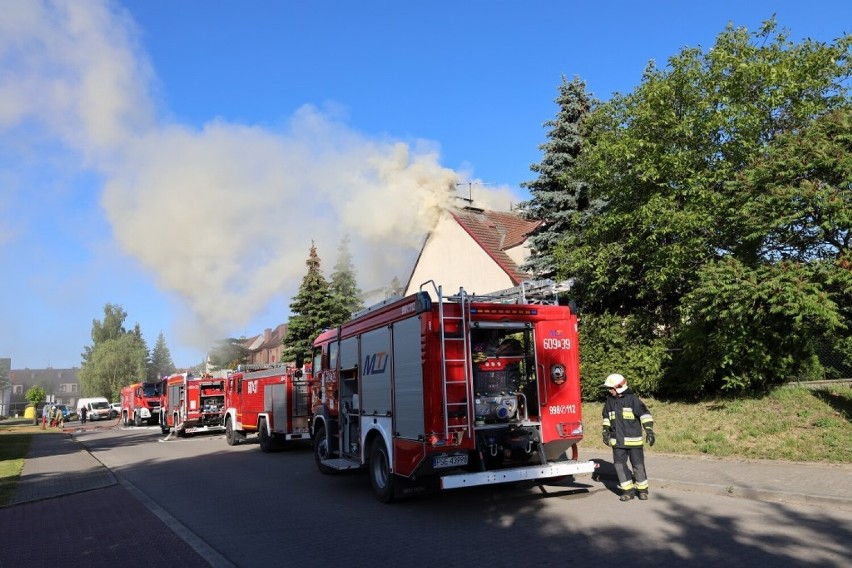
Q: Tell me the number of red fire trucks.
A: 4